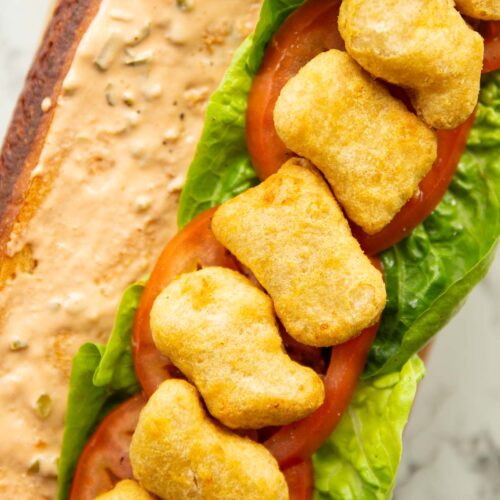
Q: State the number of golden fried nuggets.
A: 7